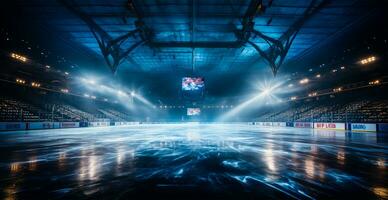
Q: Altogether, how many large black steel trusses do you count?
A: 2